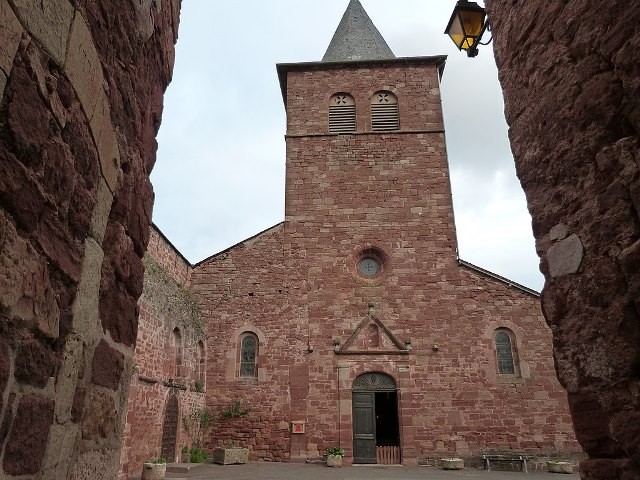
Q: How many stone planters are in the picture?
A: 5